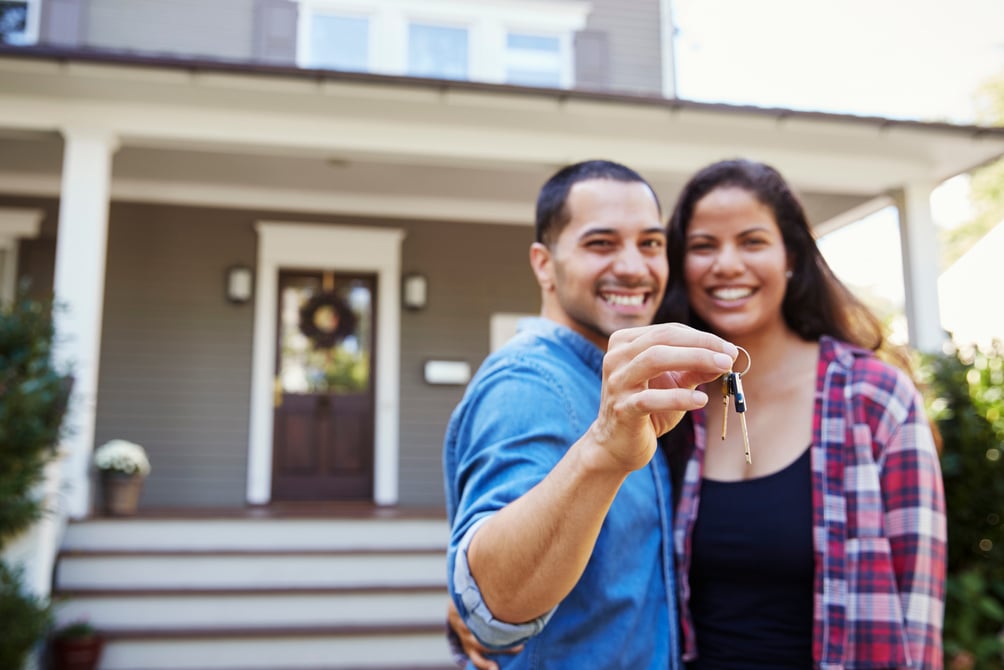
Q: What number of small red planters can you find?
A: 1